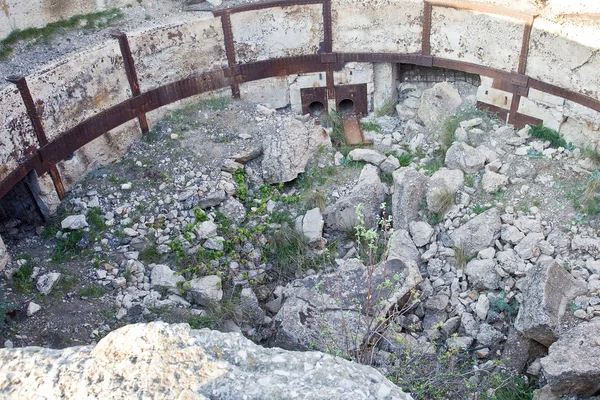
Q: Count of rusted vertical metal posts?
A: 6